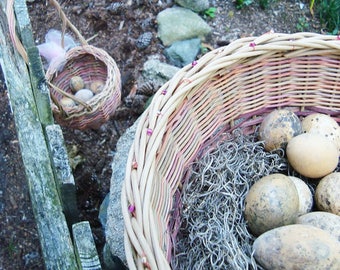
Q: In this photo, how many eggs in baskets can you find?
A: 12